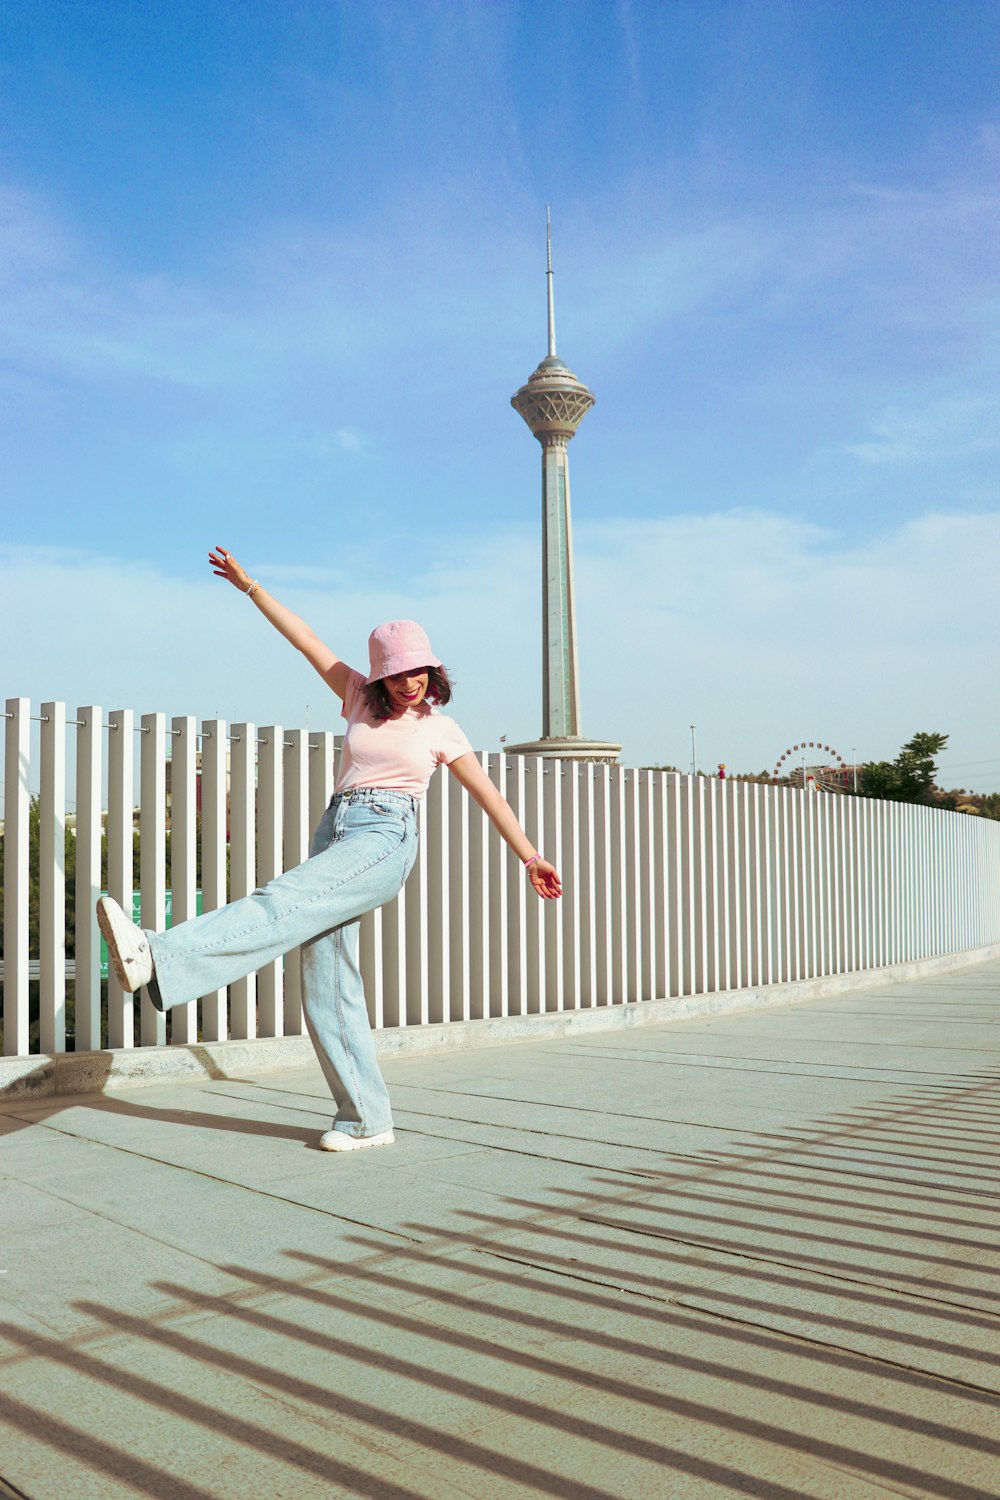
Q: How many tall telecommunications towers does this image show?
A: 1